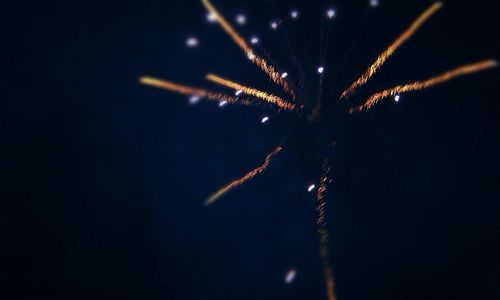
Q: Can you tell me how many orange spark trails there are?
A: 7